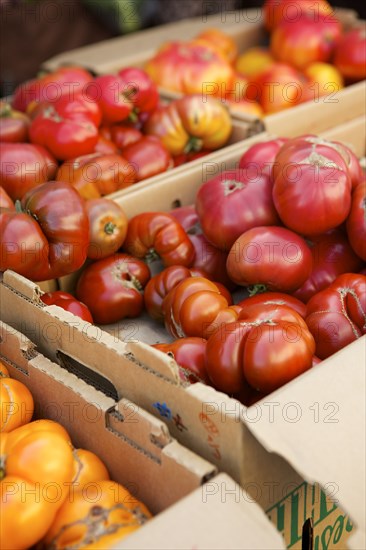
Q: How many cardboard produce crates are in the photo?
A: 4